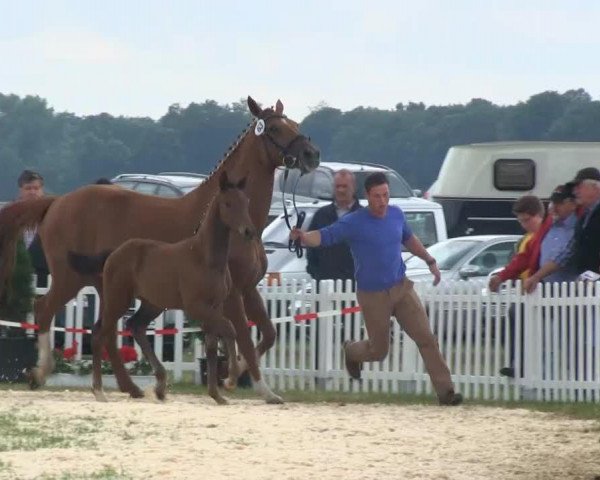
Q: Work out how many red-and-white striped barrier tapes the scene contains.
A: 1